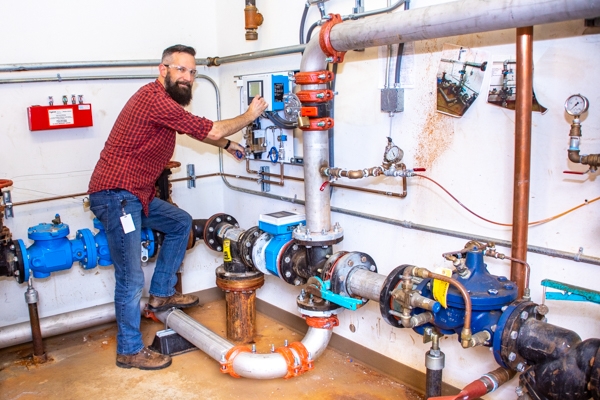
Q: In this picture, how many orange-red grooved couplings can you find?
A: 9